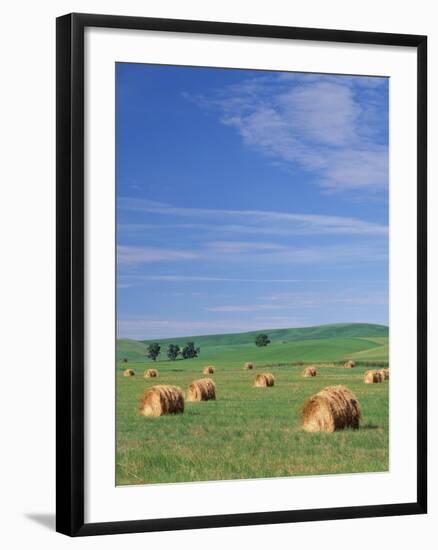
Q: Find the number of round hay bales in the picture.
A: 12